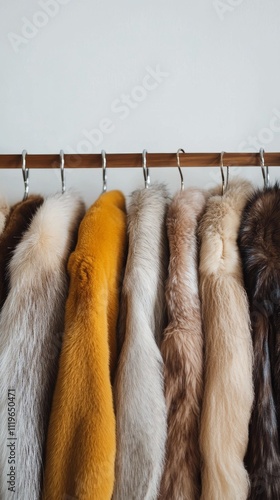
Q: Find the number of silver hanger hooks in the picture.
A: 7